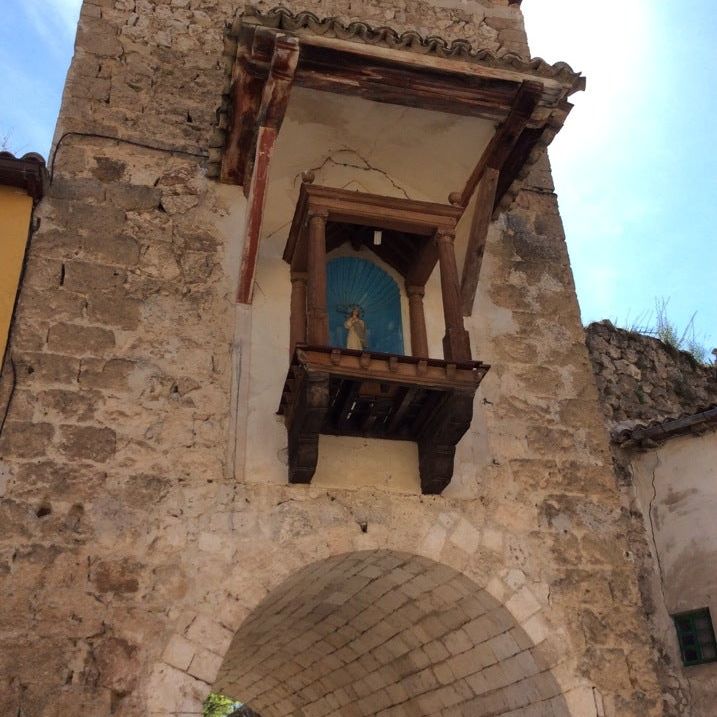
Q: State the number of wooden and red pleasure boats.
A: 0